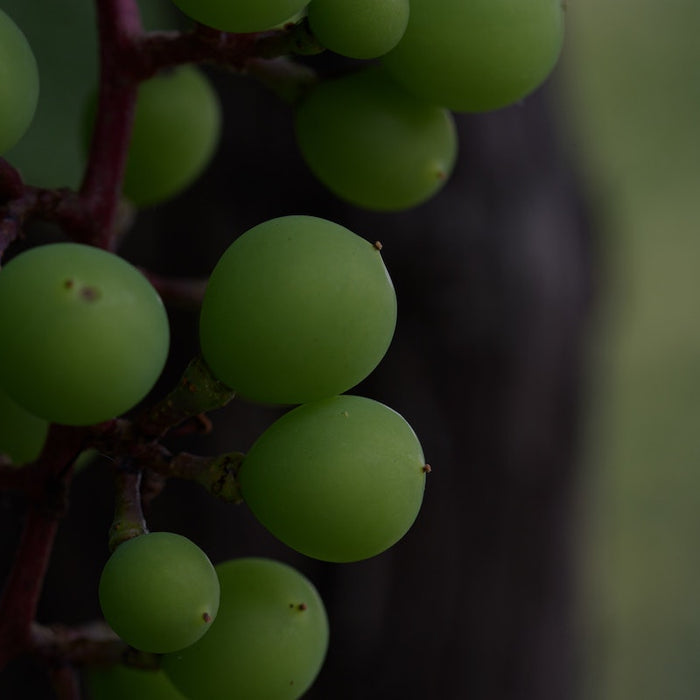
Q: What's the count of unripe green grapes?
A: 13